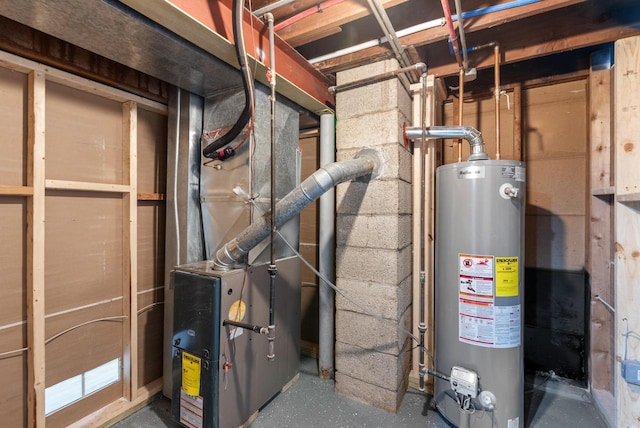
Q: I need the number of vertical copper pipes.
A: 2